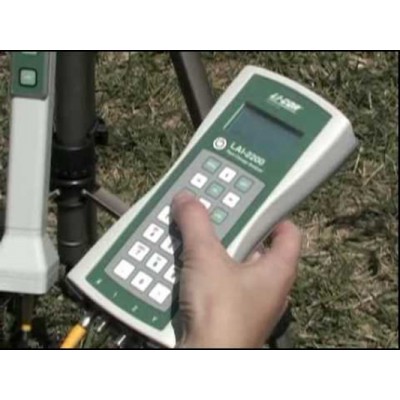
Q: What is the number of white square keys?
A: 13